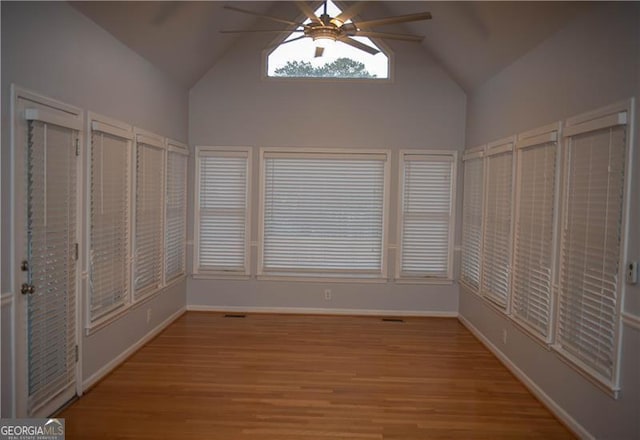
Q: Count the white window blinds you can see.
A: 11